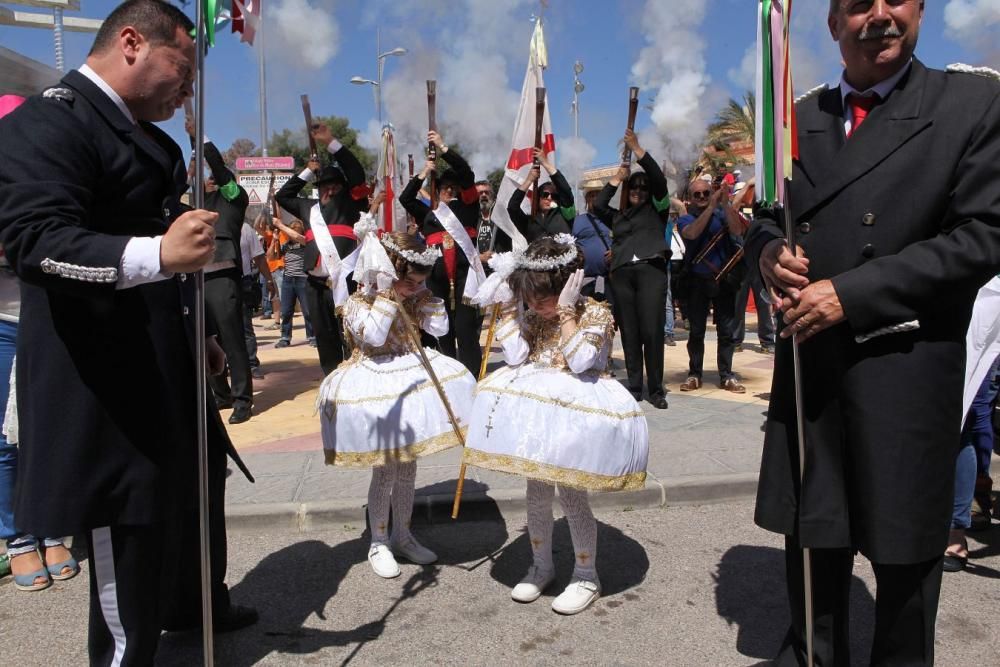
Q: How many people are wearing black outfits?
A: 7